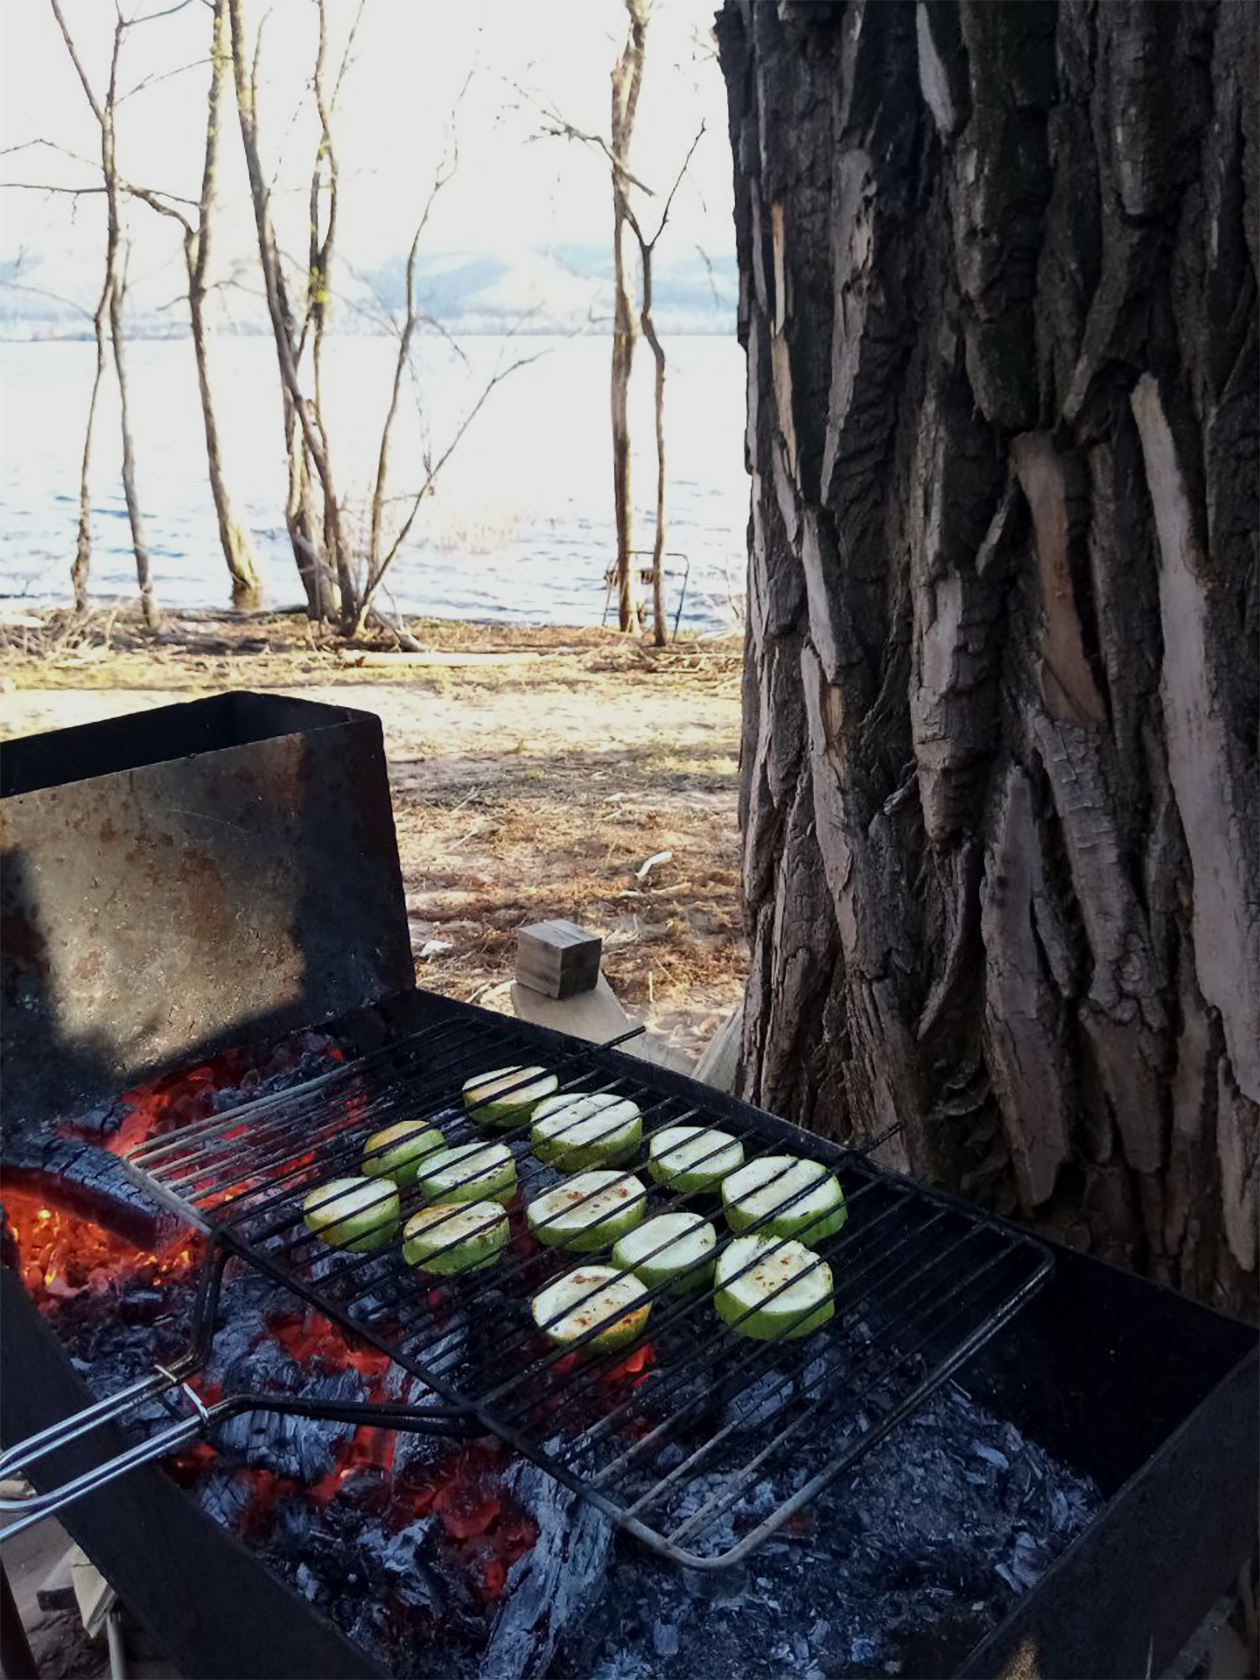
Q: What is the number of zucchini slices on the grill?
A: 12